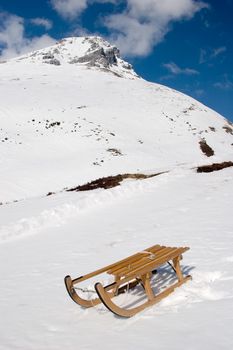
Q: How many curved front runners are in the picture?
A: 2